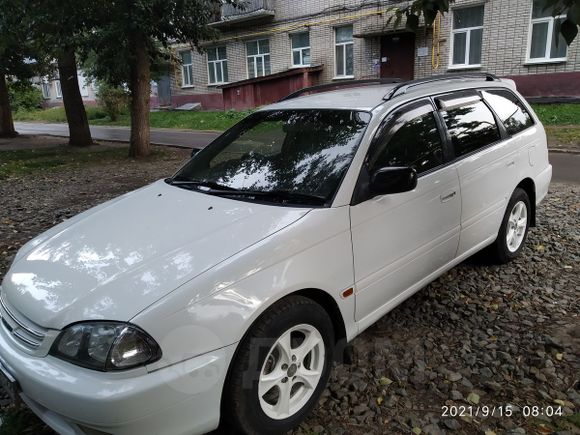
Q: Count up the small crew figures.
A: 0